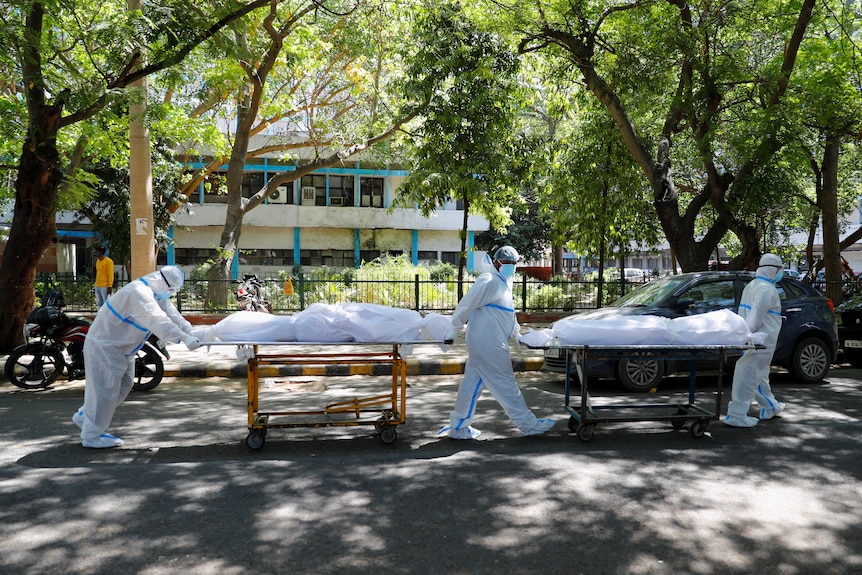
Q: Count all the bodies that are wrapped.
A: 2